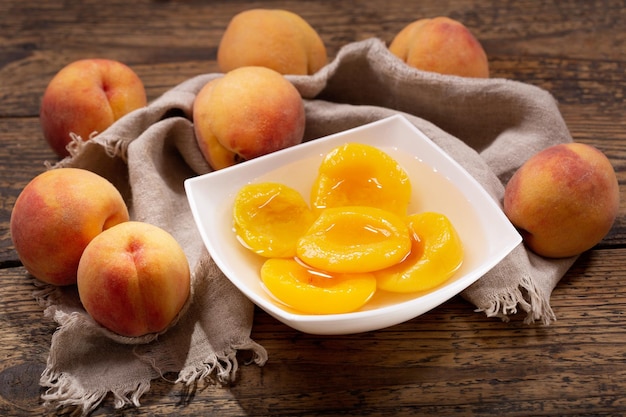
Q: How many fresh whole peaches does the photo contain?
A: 7